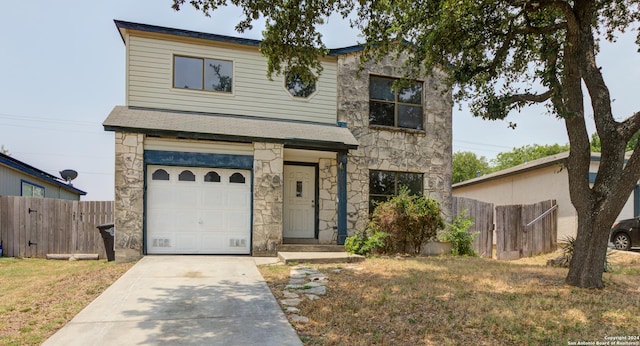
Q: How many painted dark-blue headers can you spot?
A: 1